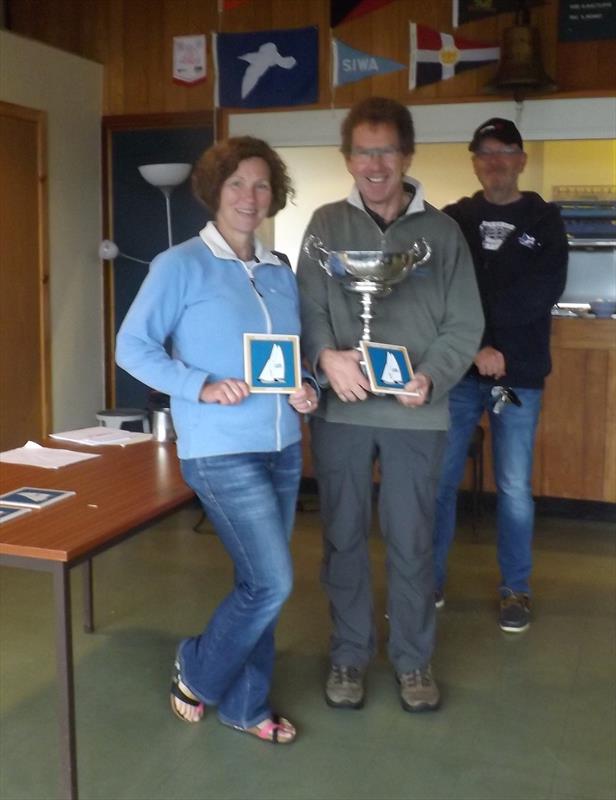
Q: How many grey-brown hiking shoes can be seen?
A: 2